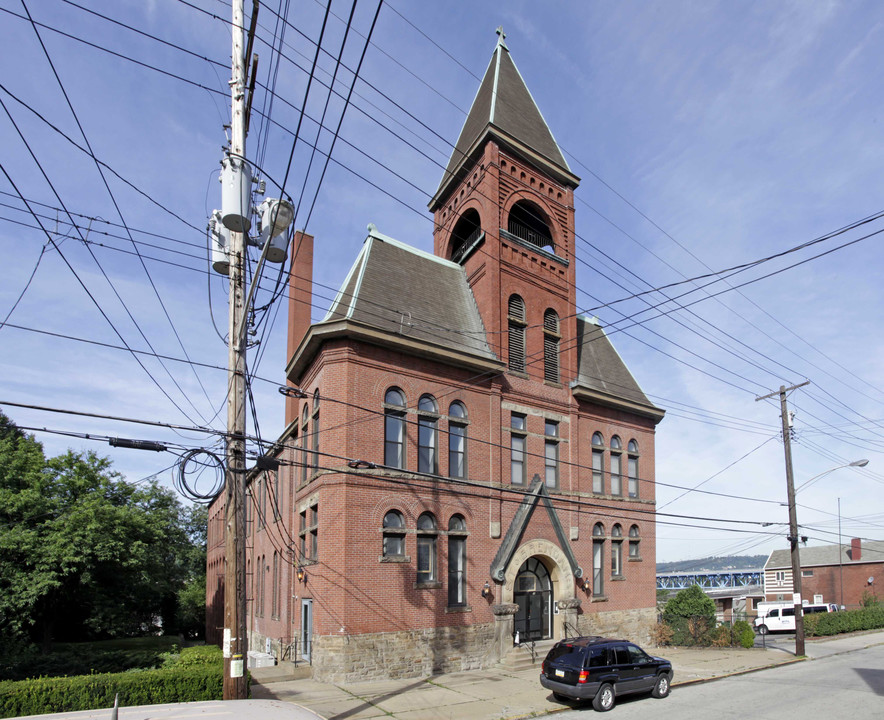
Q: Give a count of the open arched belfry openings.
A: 2